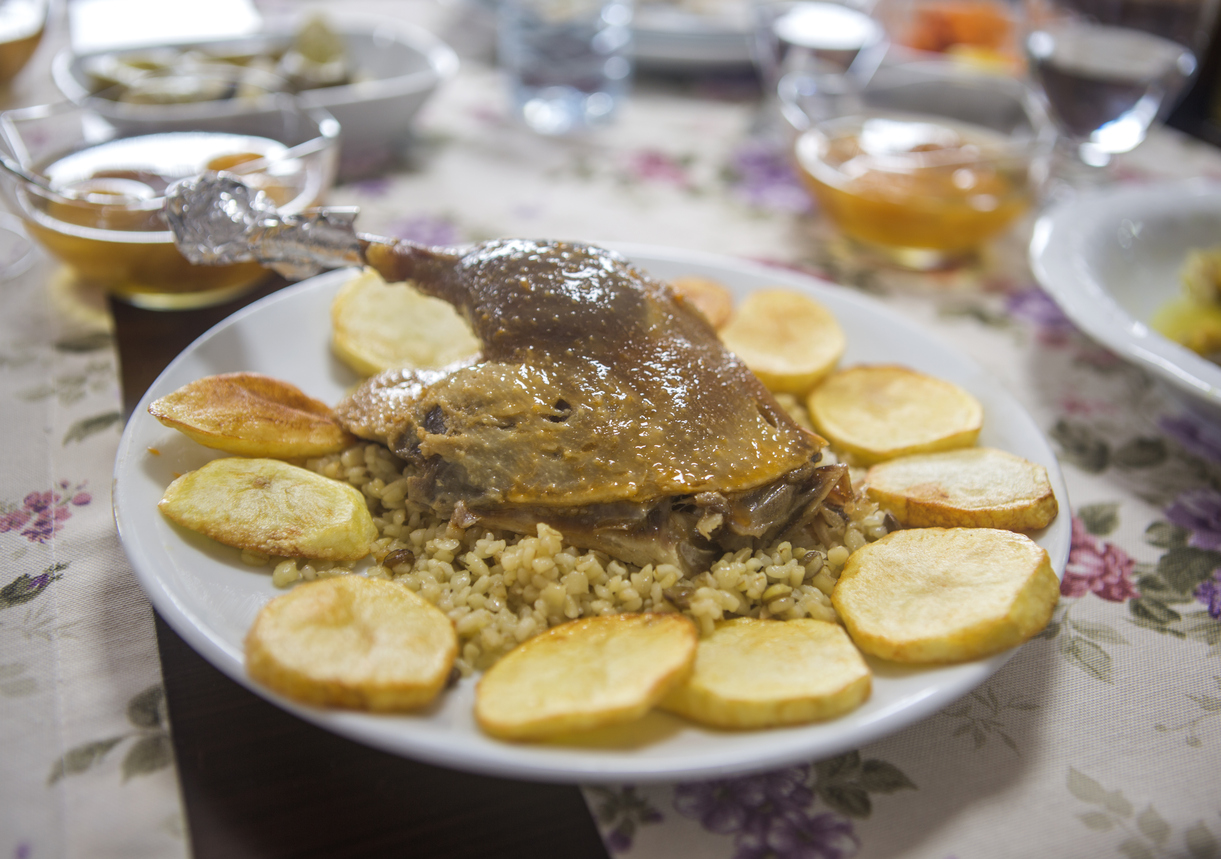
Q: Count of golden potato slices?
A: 11